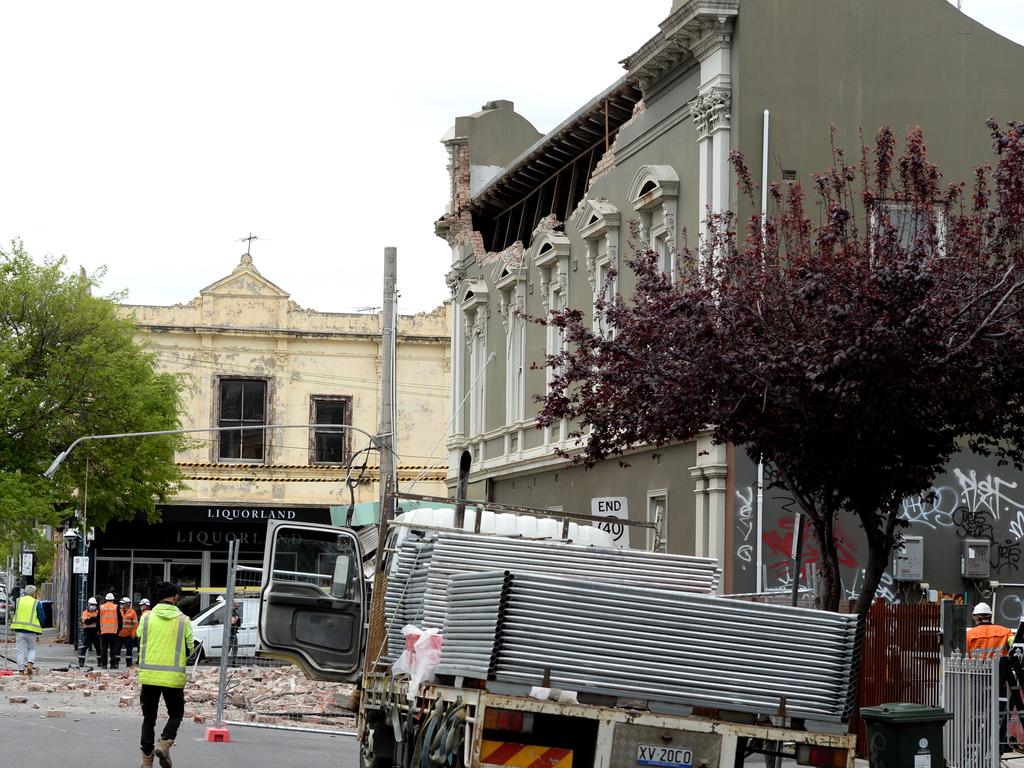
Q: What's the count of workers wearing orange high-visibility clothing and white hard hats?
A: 5